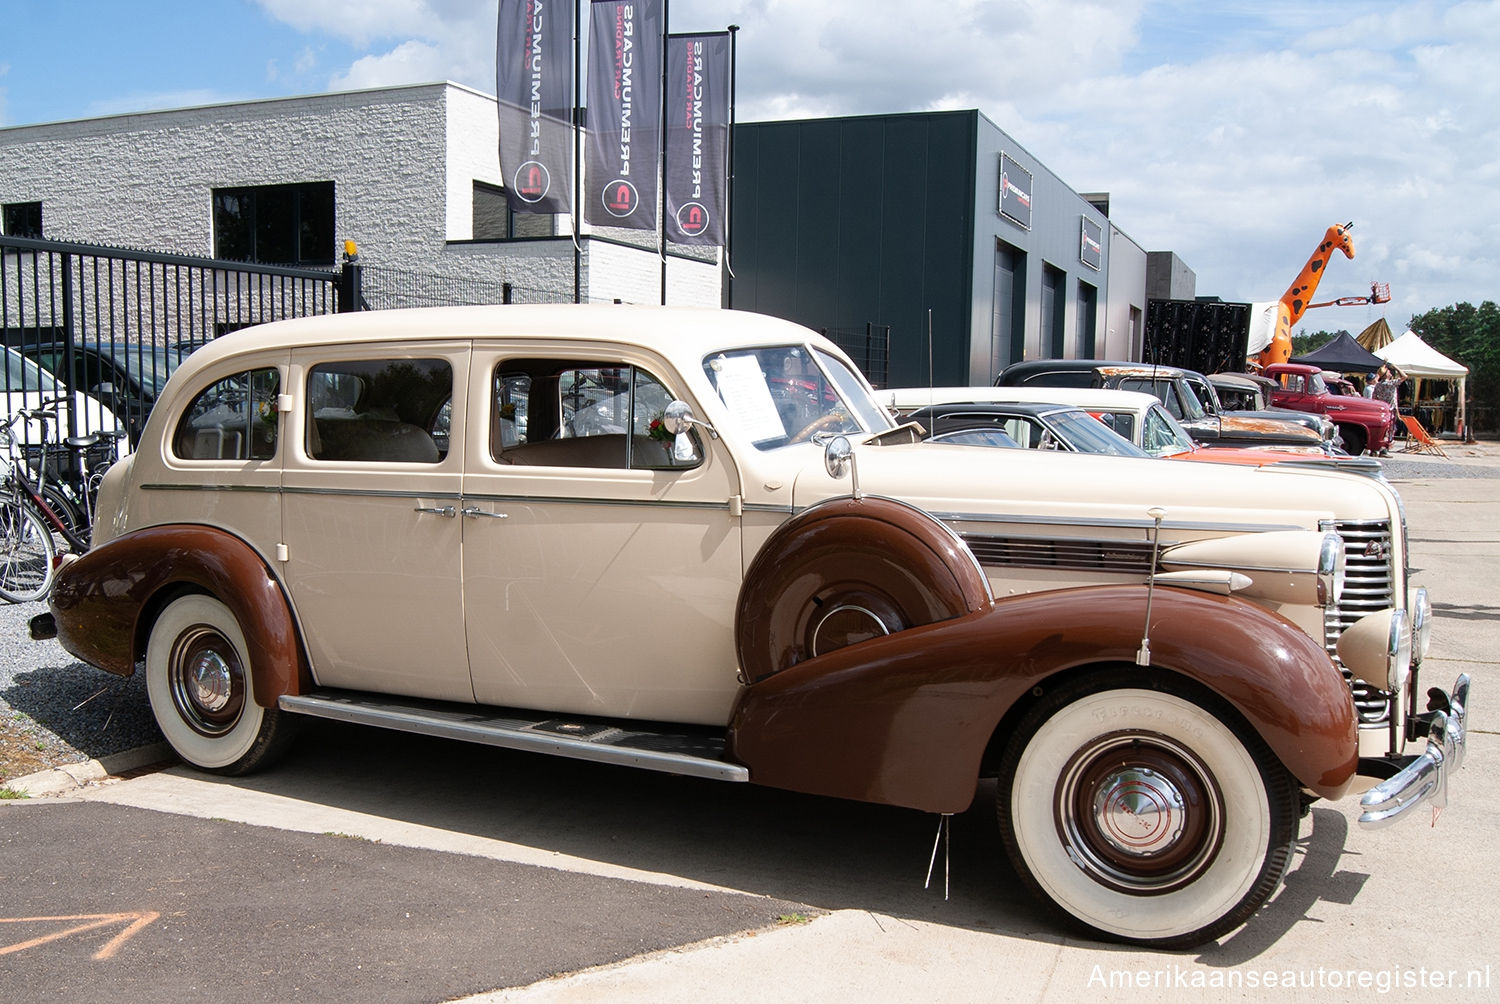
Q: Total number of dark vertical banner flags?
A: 3